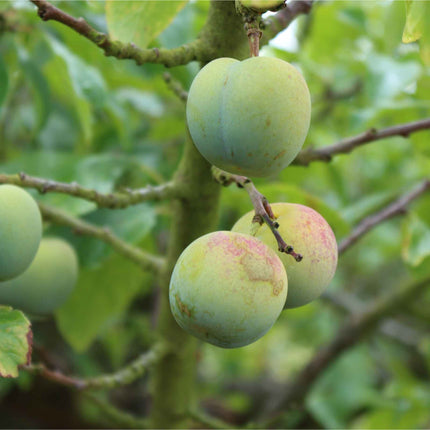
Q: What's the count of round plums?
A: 5